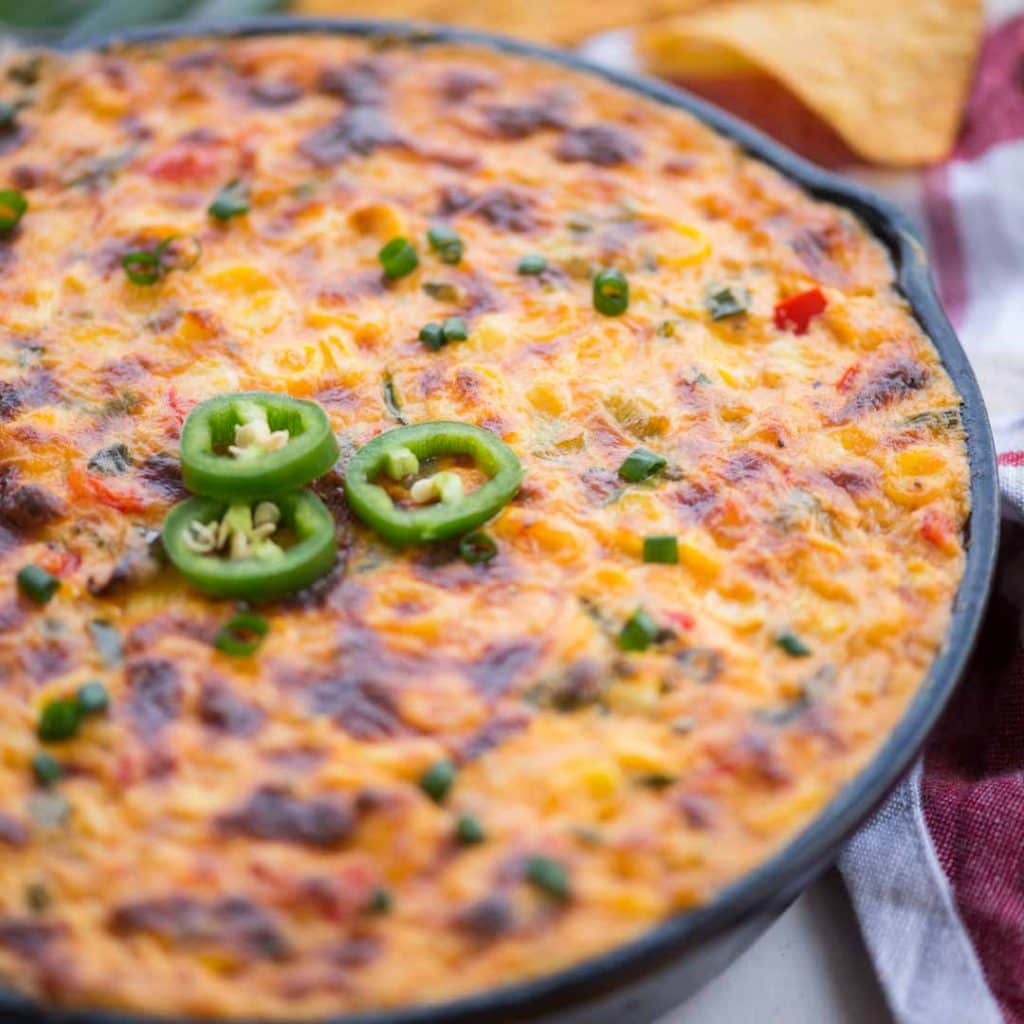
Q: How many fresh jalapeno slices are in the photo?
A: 3